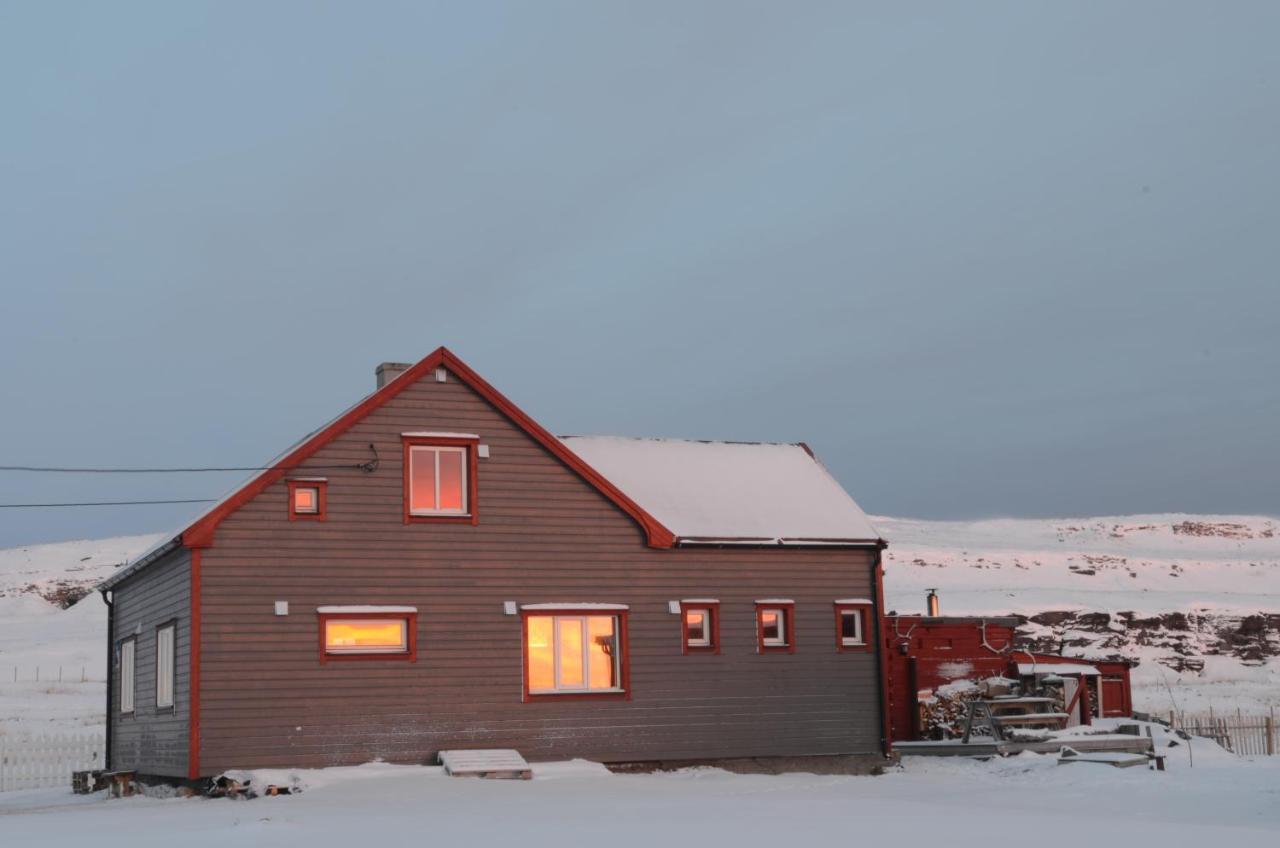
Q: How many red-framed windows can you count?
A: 7